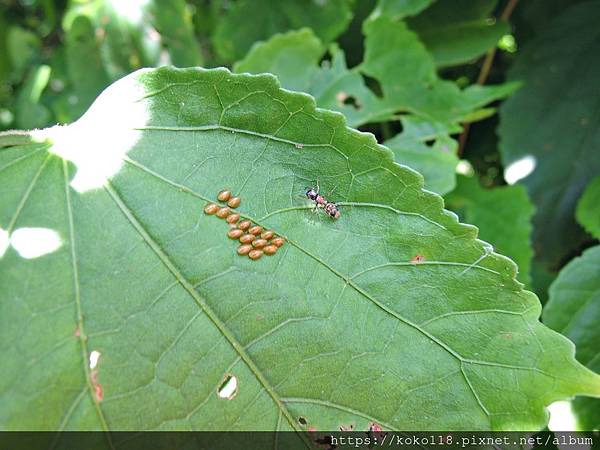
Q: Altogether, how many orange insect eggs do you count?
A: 15